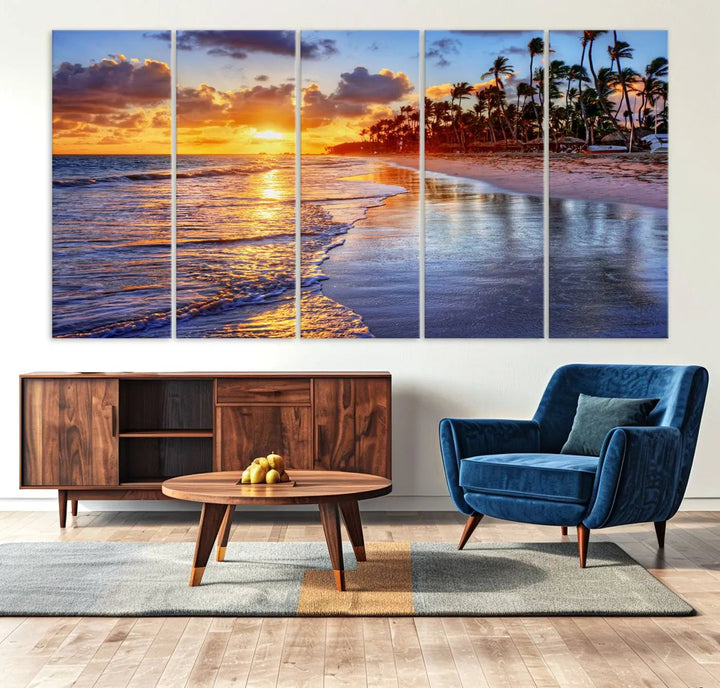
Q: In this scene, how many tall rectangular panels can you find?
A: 5